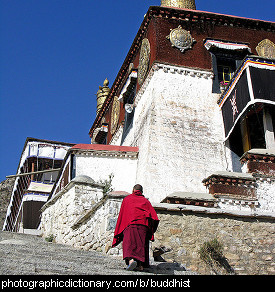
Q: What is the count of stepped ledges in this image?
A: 3